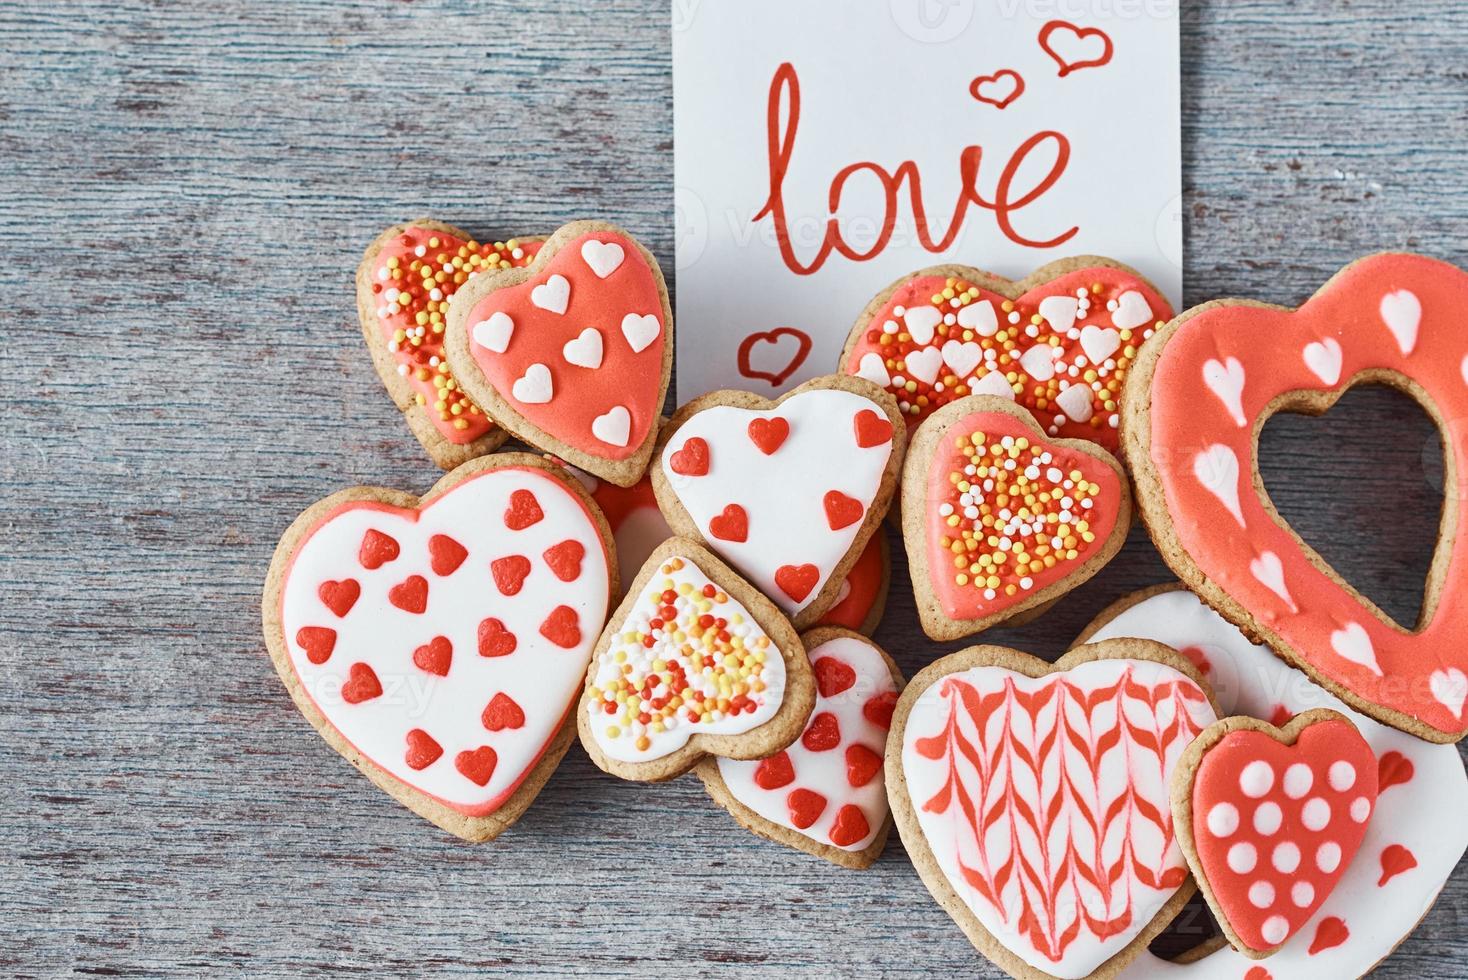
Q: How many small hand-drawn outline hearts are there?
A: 3